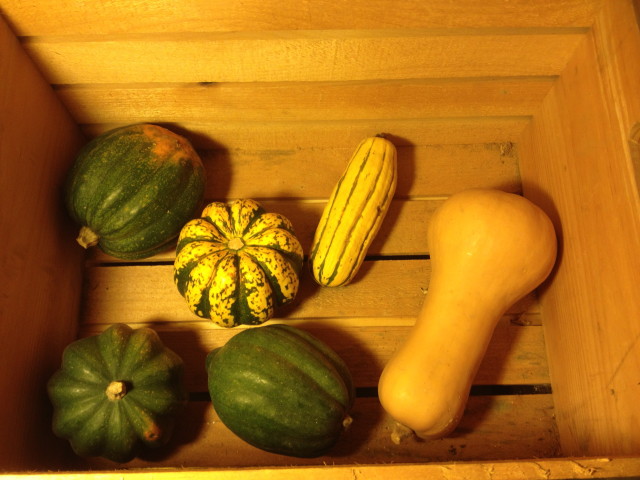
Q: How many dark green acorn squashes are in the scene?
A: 3